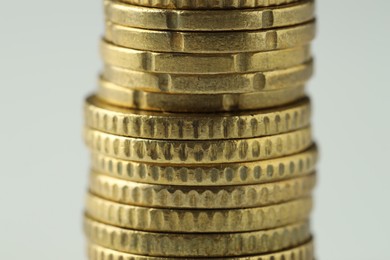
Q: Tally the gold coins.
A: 13